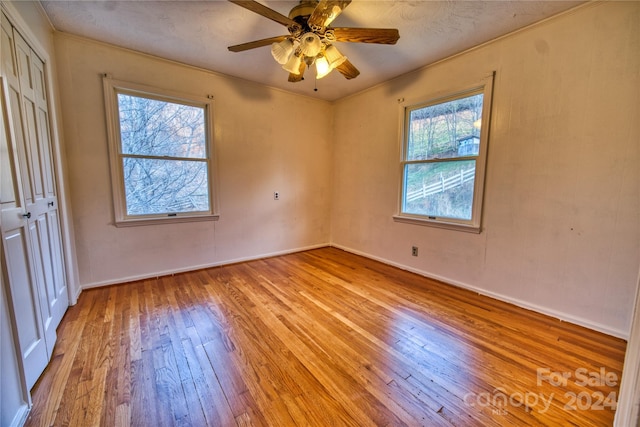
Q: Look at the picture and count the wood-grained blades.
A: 6